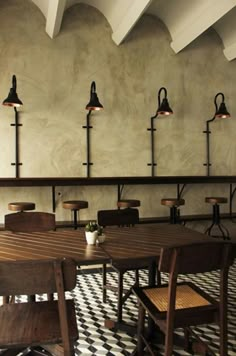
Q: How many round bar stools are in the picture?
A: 5